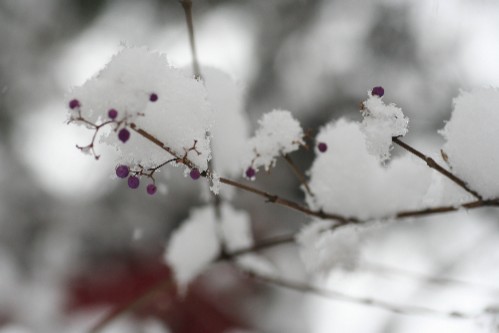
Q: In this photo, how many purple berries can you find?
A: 11